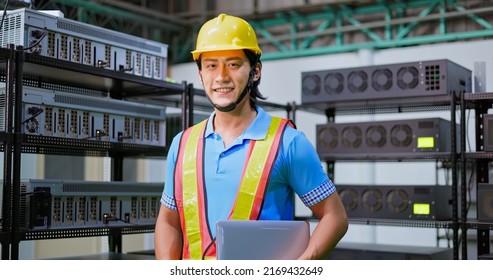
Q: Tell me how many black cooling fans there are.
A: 12